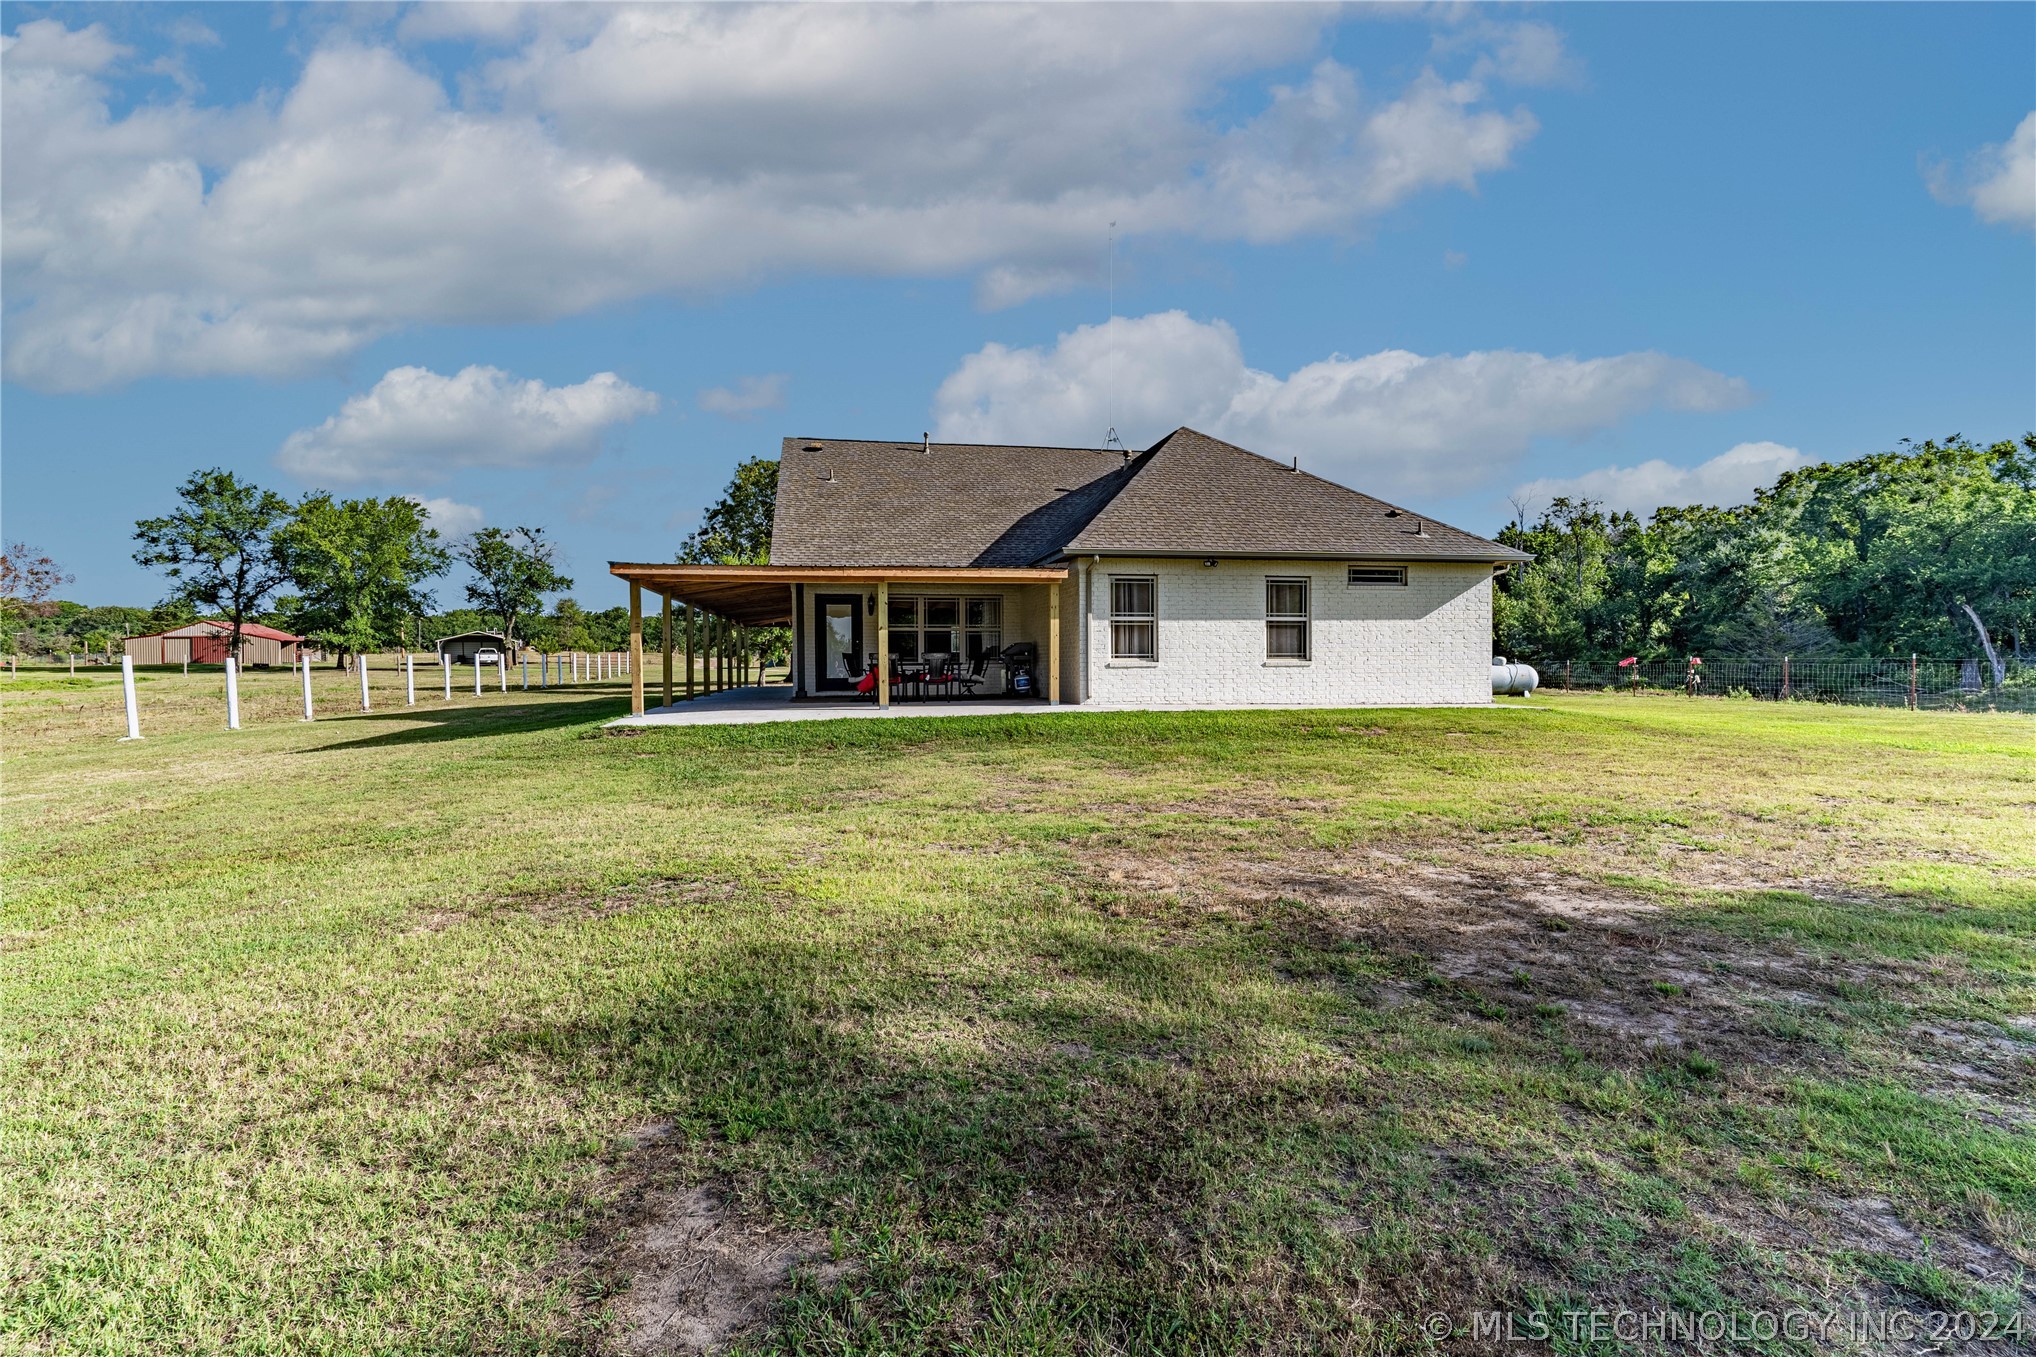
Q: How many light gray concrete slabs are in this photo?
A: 1